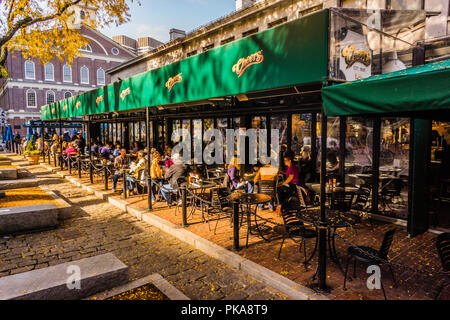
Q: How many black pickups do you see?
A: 0